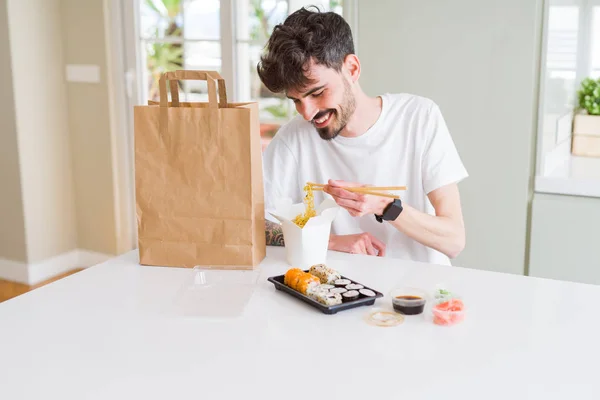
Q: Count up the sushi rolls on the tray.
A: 12